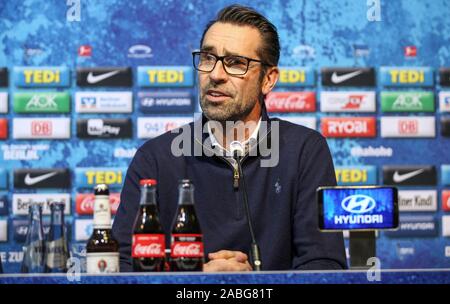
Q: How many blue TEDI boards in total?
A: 6